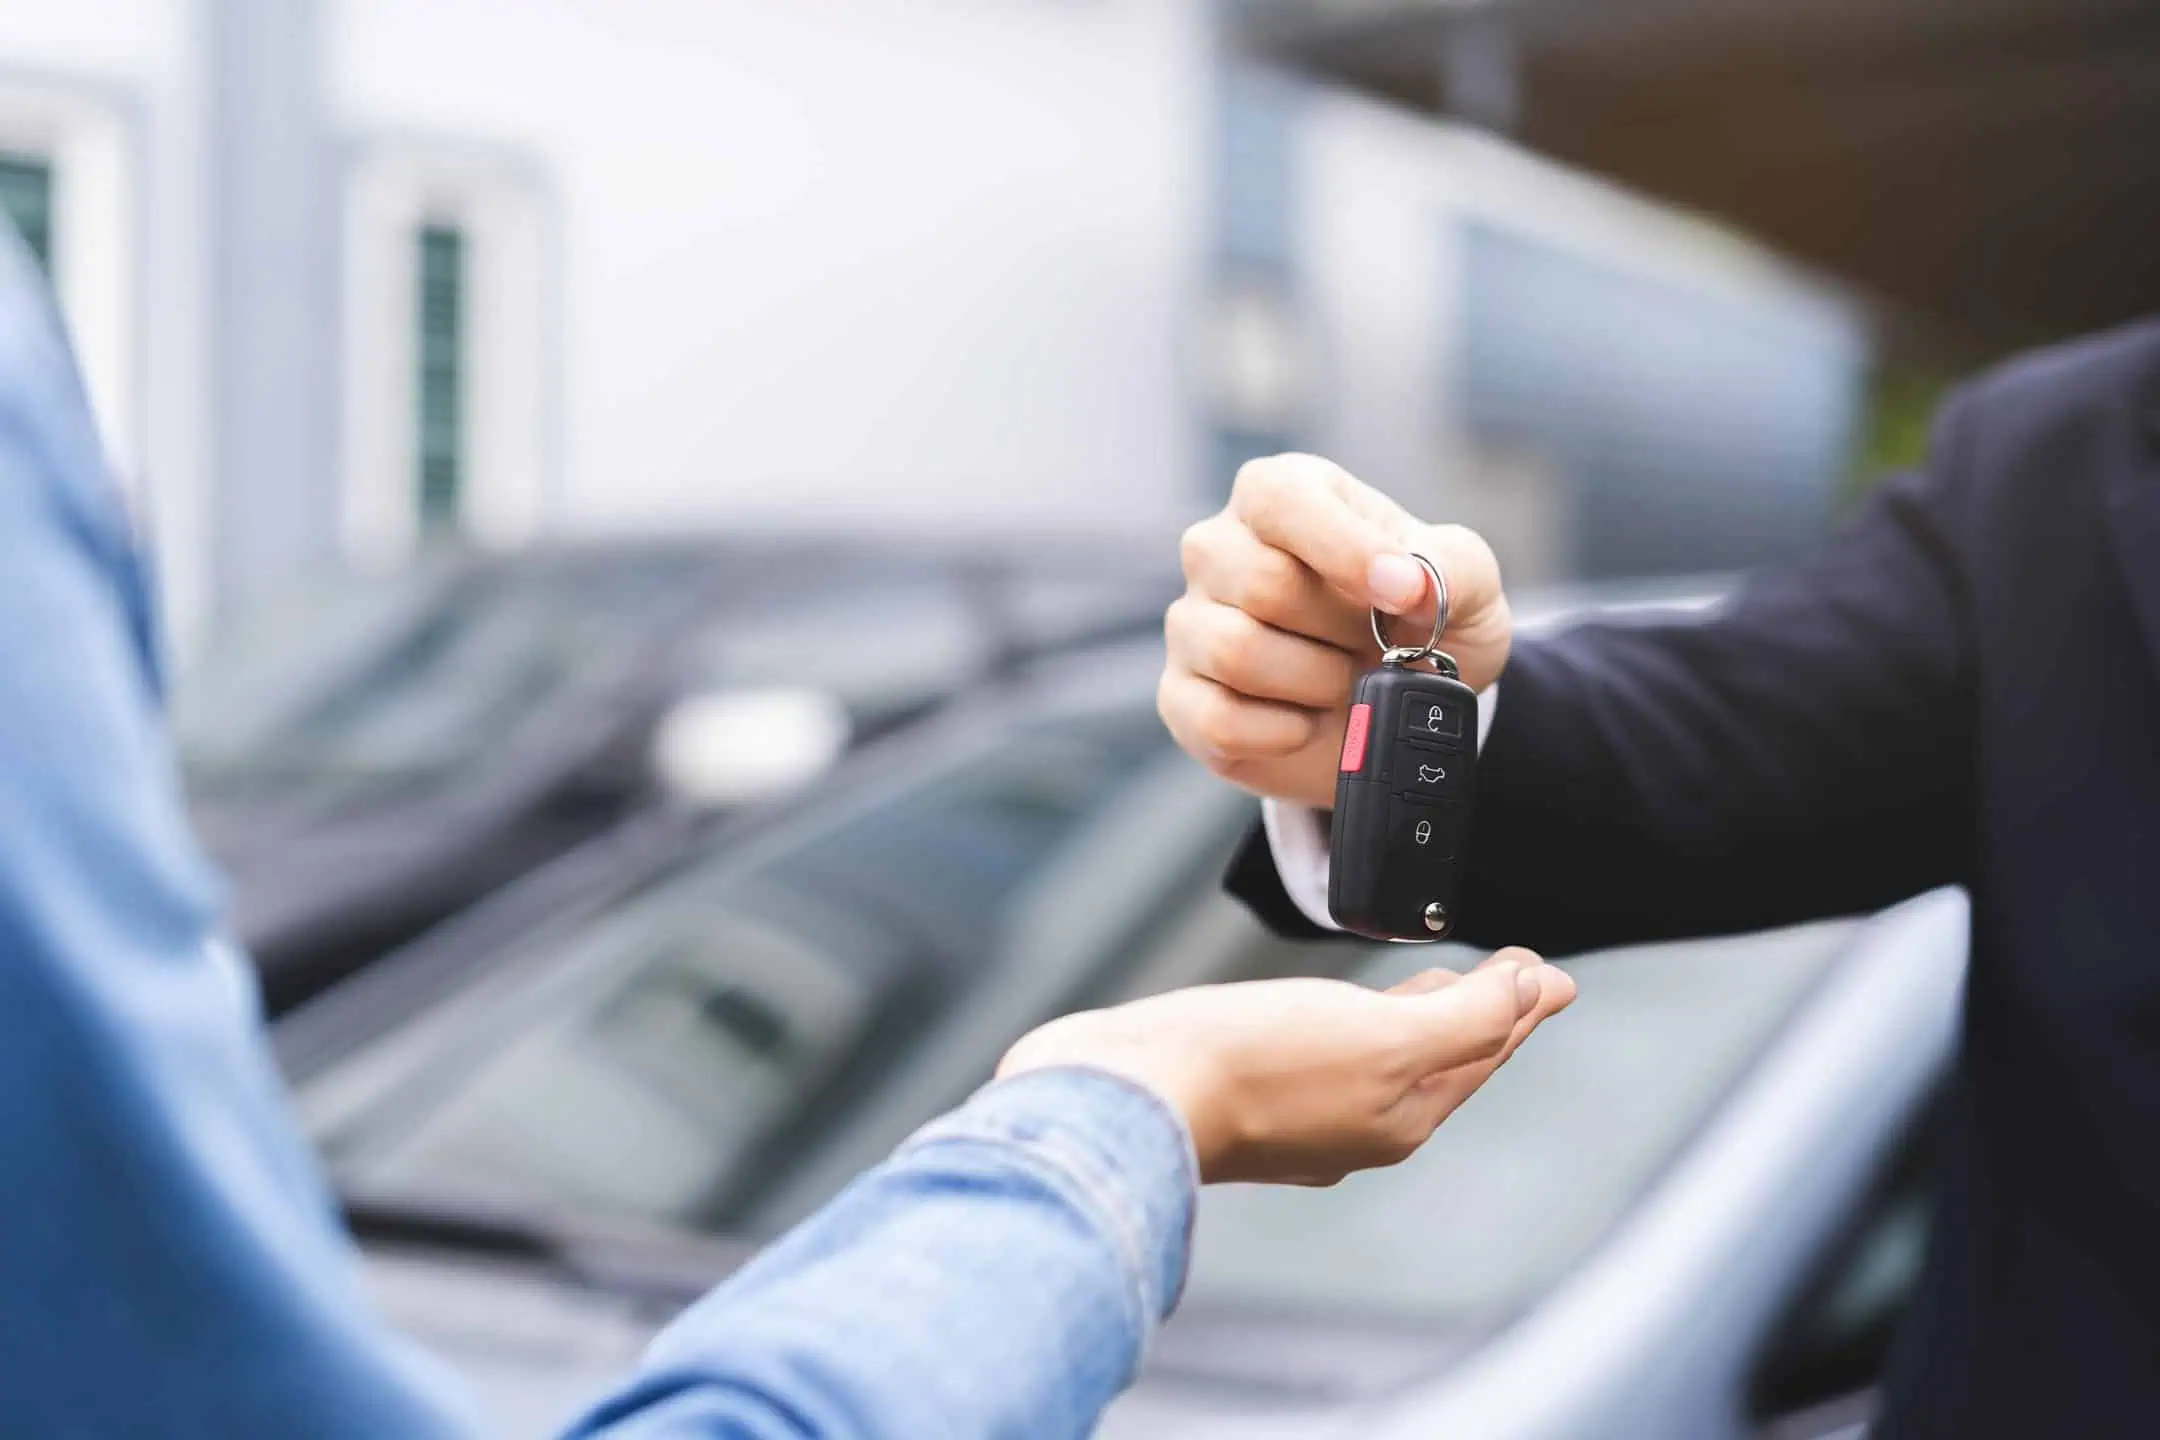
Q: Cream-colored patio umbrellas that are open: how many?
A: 0